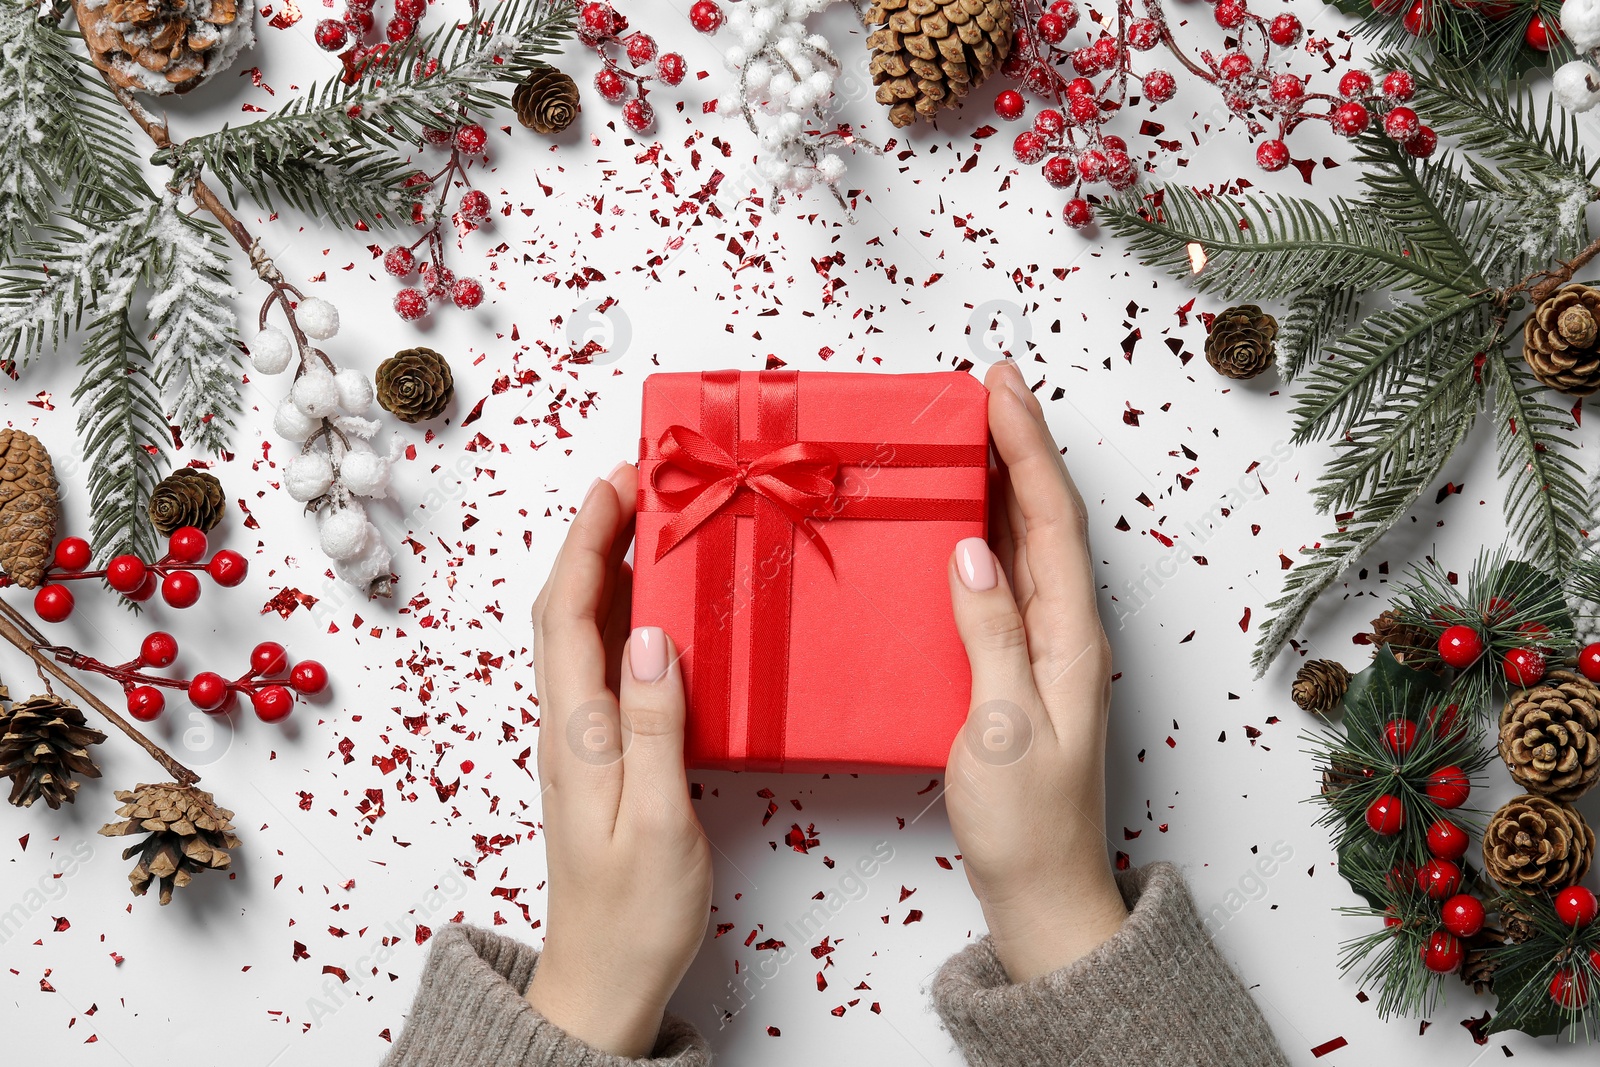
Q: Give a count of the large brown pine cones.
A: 8